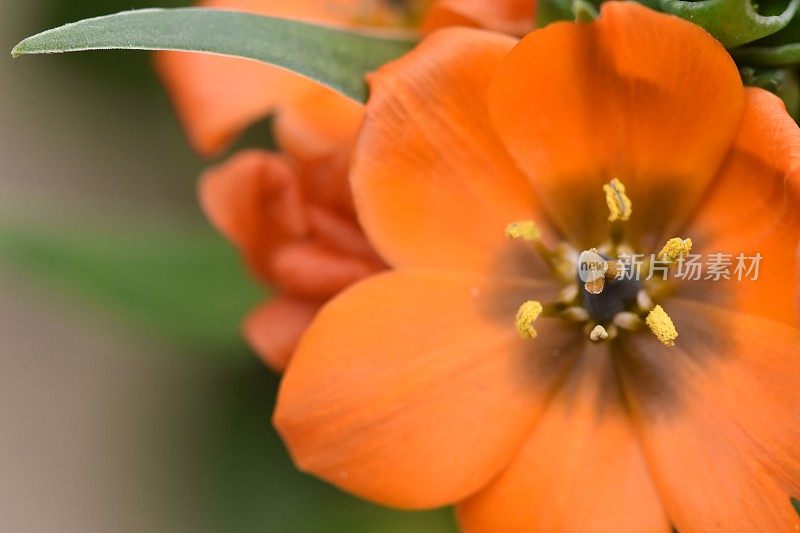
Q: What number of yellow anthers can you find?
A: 5